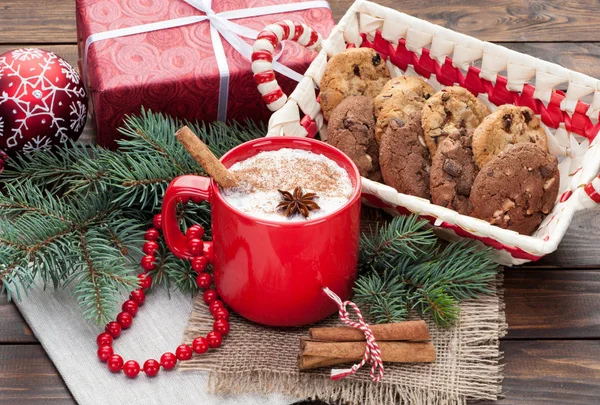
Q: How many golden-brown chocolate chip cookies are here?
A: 4